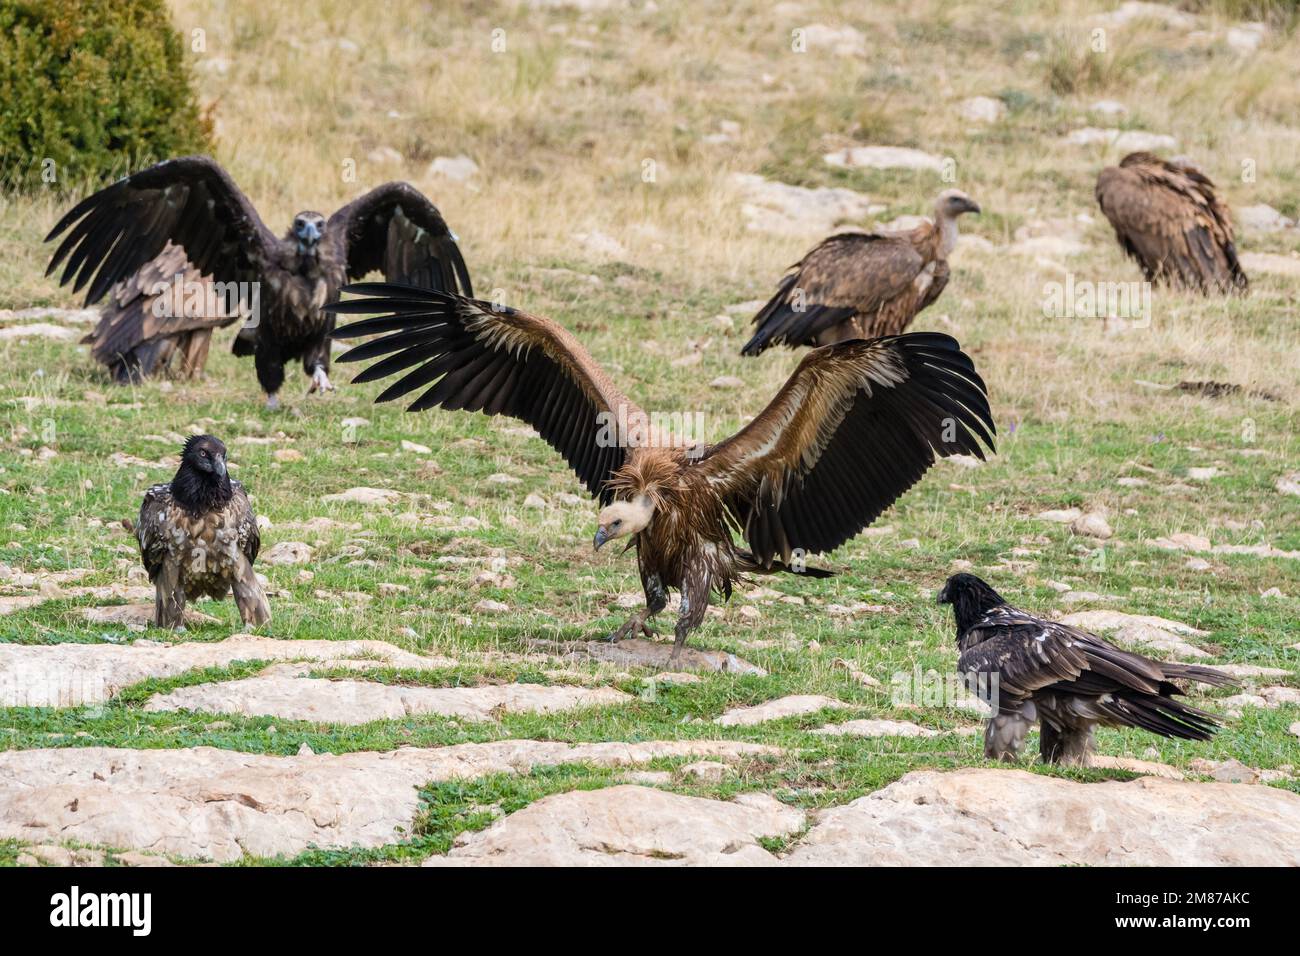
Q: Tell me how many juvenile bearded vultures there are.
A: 2